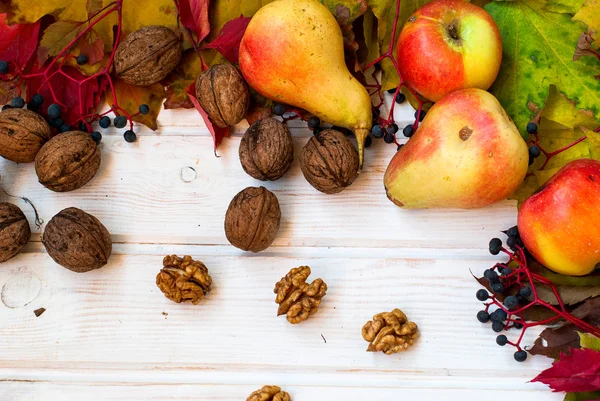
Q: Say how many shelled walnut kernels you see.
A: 4